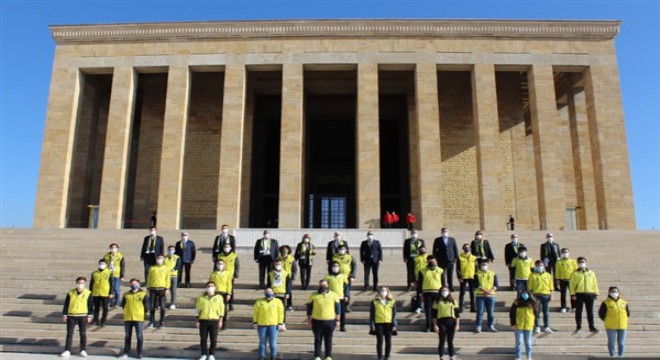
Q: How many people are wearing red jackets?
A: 3